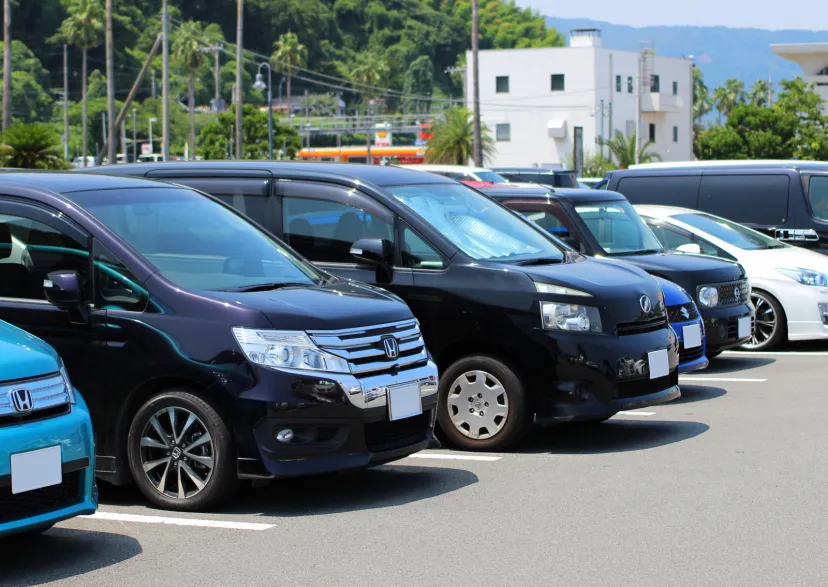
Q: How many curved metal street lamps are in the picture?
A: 1